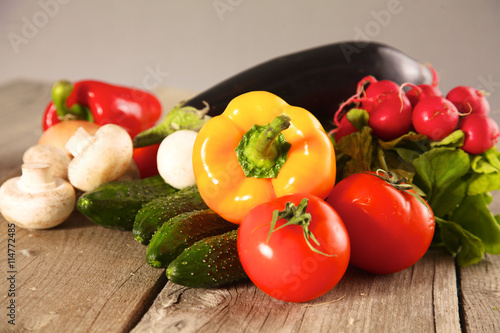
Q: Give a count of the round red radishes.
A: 7